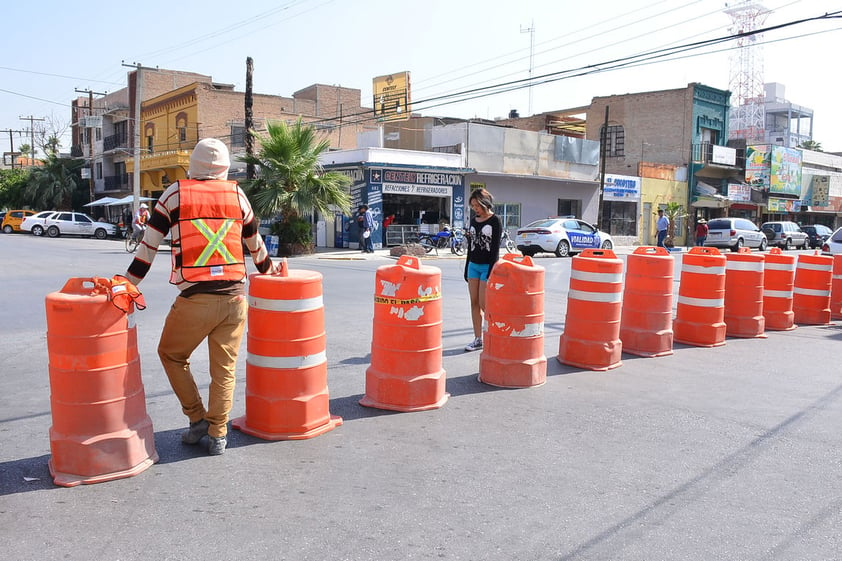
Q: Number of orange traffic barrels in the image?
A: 11